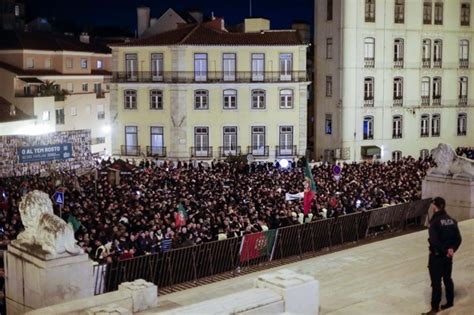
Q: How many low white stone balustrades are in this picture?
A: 2